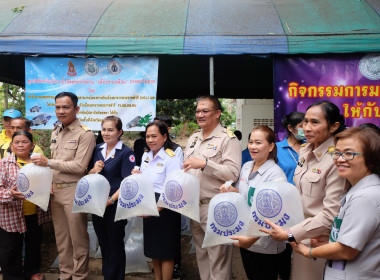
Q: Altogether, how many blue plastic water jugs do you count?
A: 0